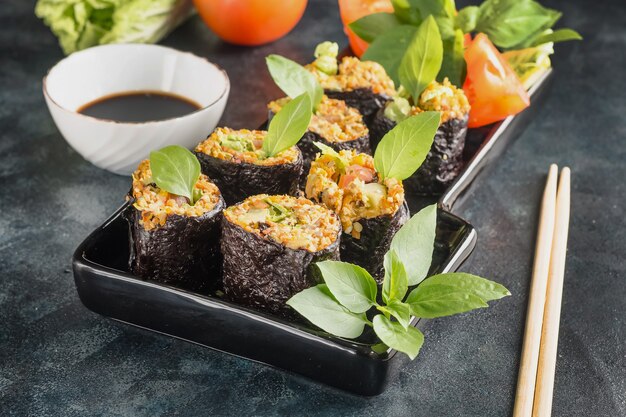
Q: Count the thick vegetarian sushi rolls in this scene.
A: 7